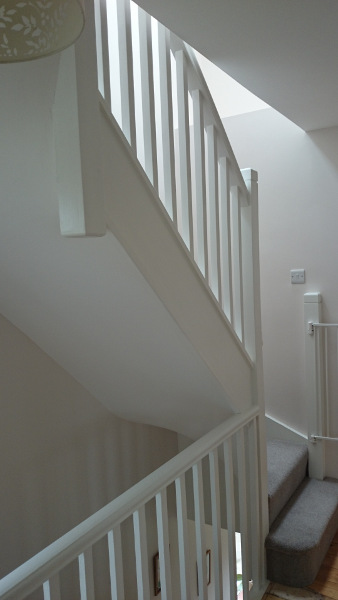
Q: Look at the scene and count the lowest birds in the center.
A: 0